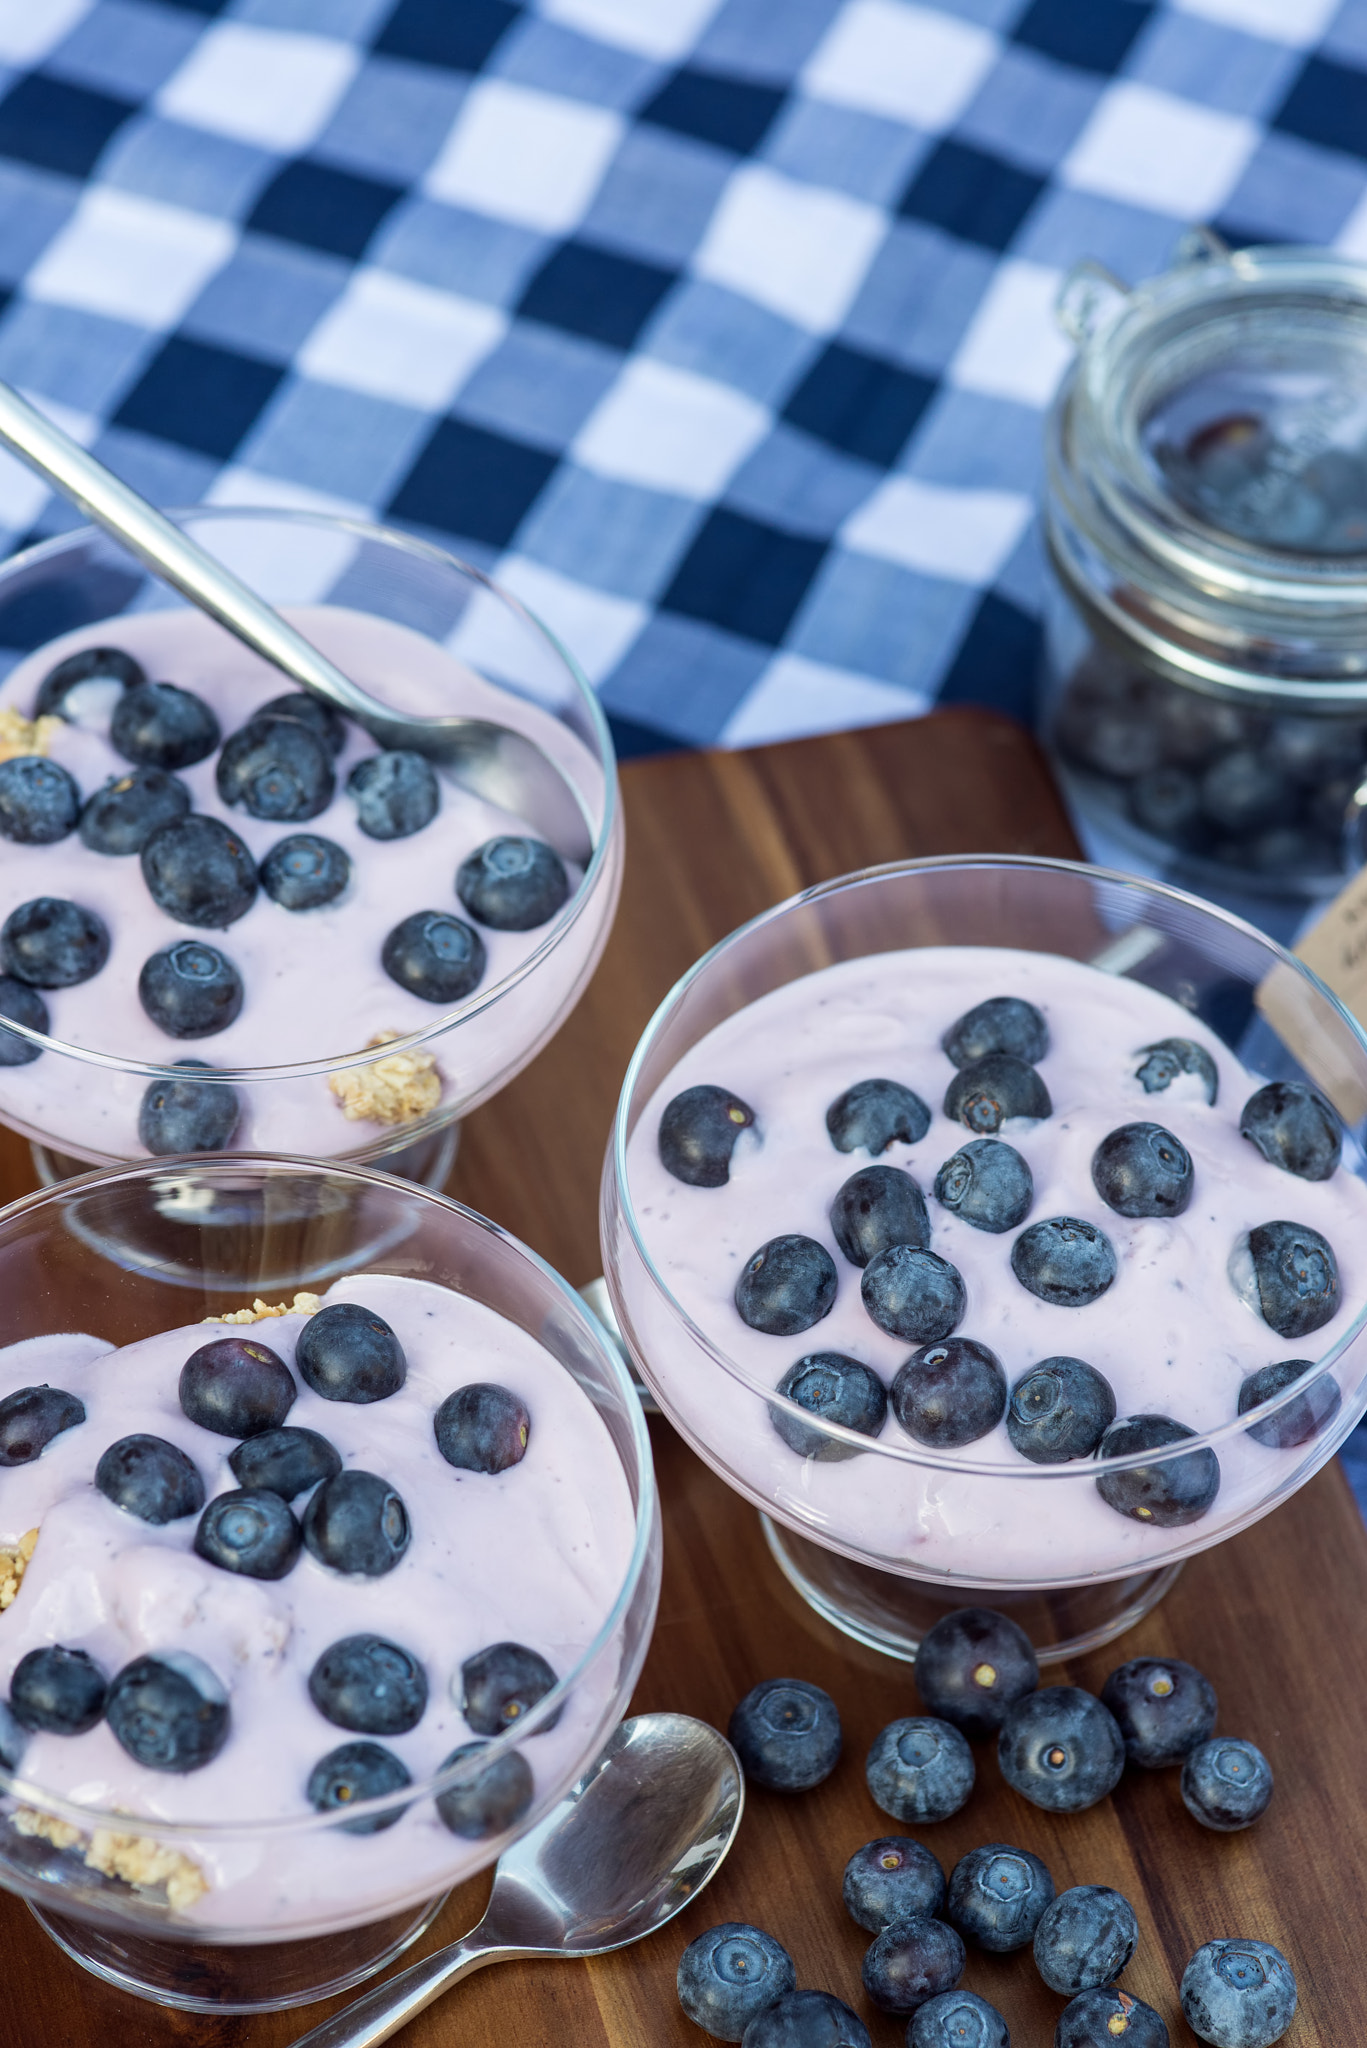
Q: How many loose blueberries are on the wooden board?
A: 15